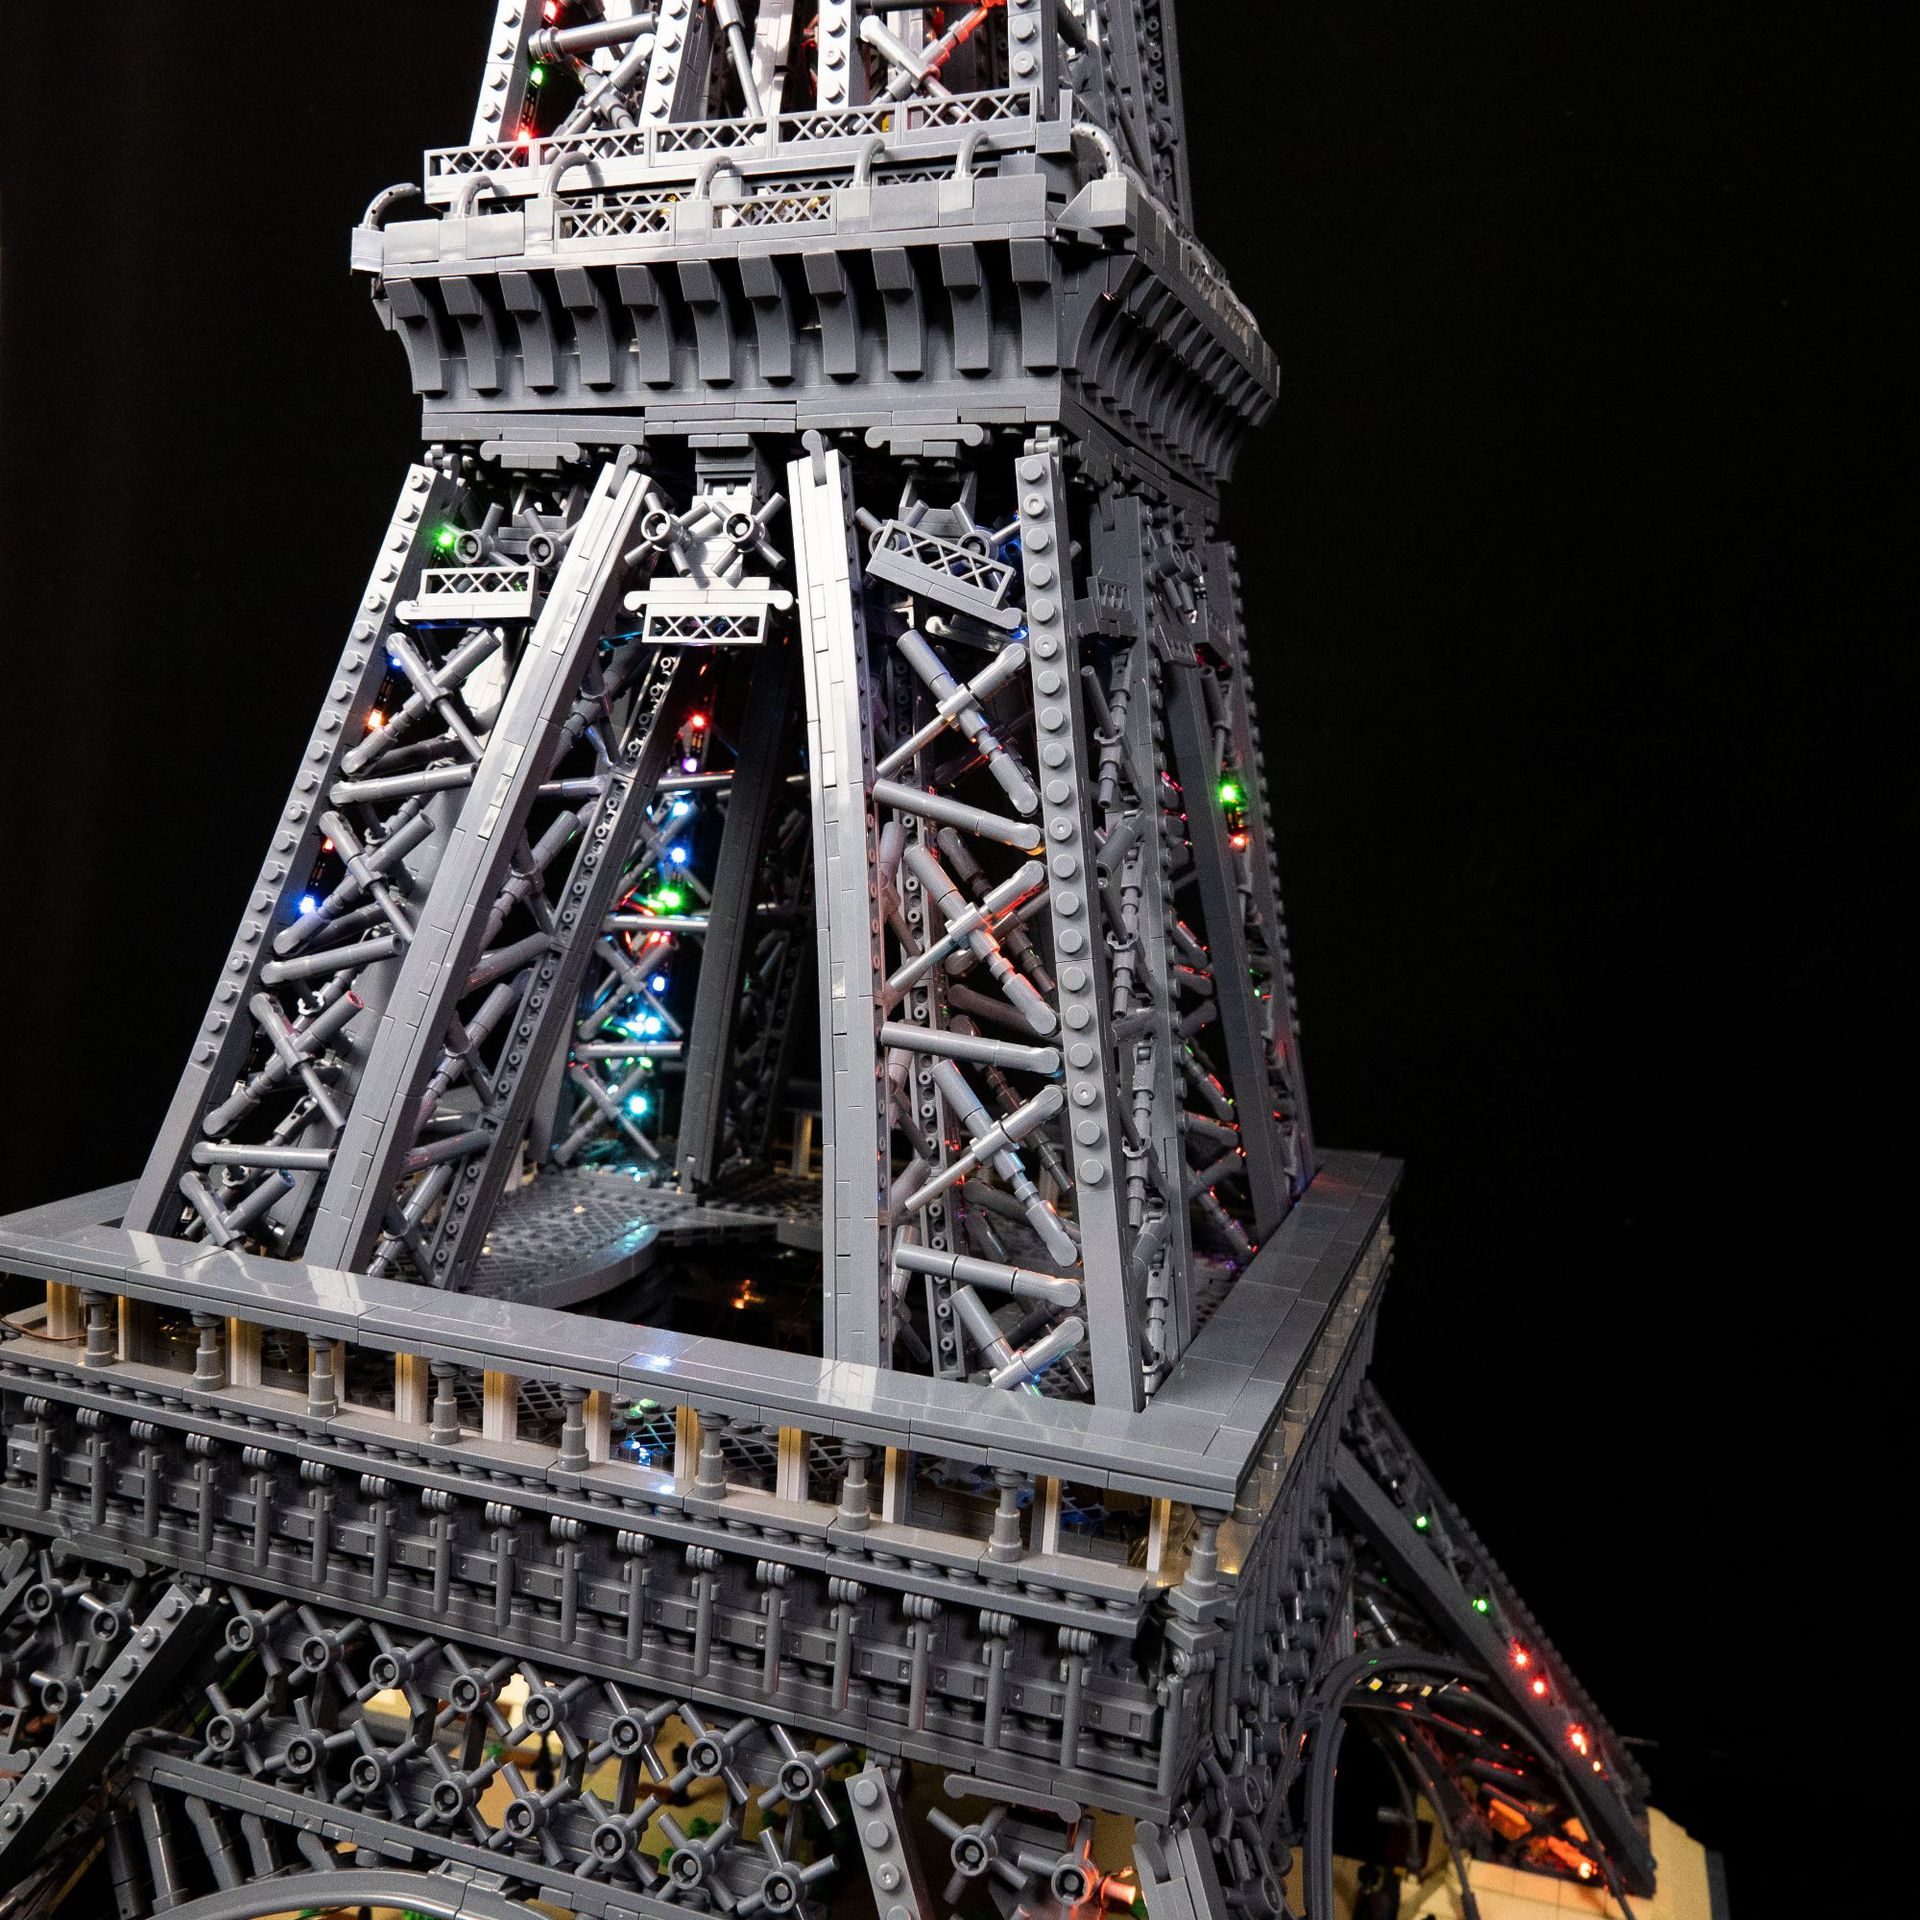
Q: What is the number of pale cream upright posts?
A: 12